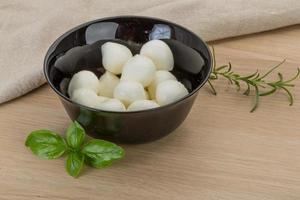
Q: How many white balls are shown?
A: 11